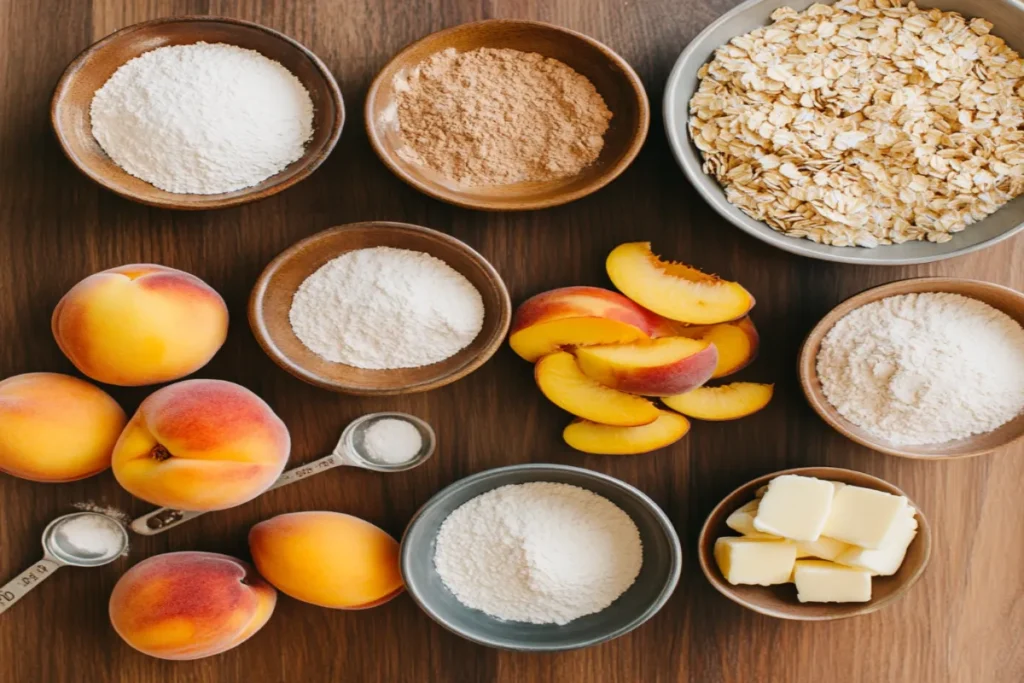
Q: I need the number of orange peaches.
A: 5